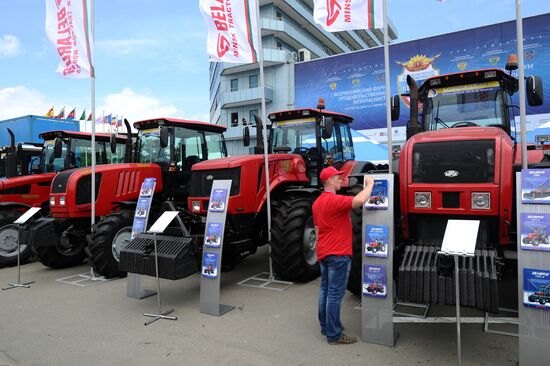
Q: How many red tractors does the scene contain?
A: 4